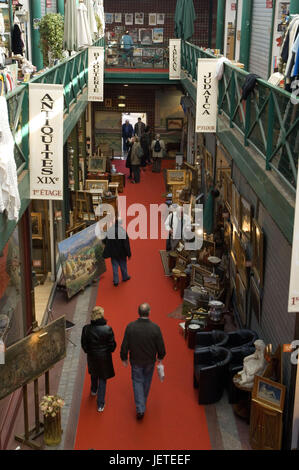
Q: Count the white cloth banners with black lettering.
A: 4